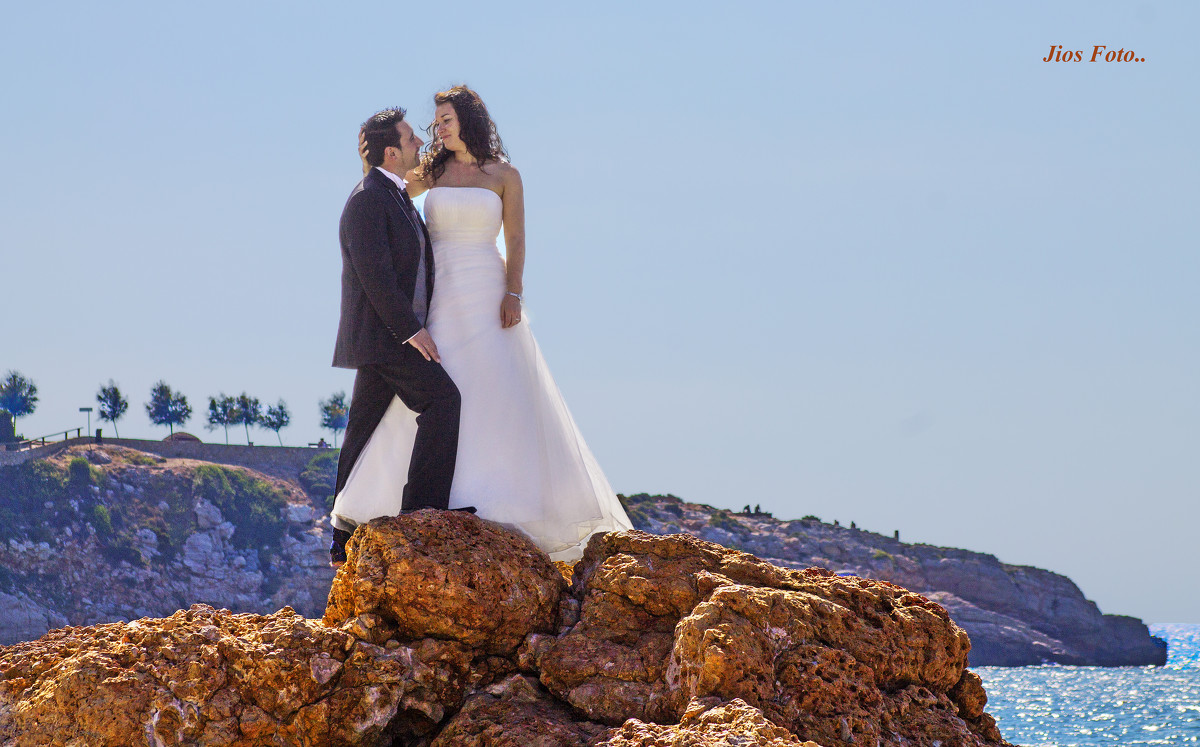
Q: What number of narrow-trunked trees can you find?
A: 7